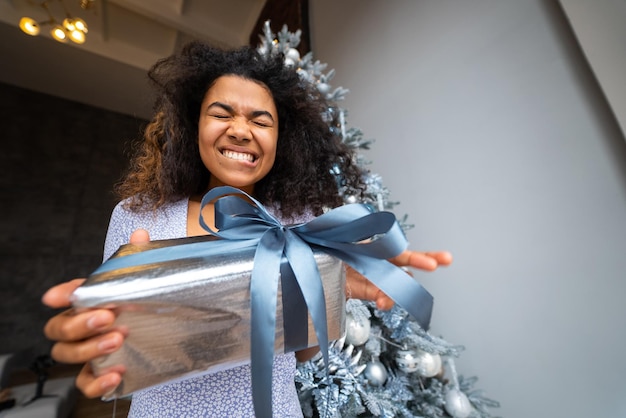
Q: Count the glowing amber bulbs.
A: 5